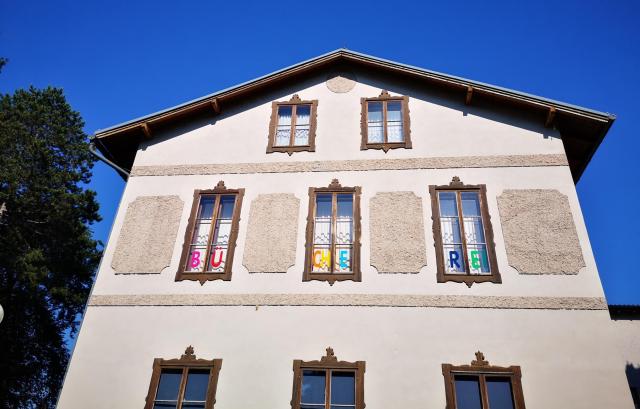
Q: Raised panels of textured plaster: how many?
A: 4